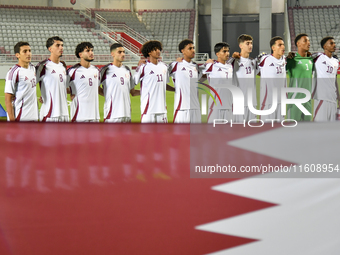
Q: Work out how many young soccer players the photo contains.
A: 11